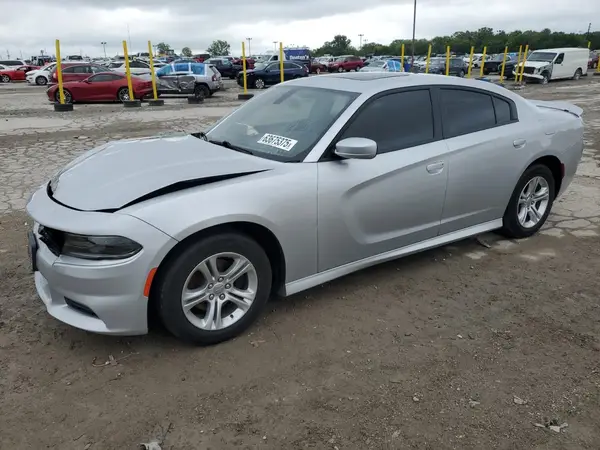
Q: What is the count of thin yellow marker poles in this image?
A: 15